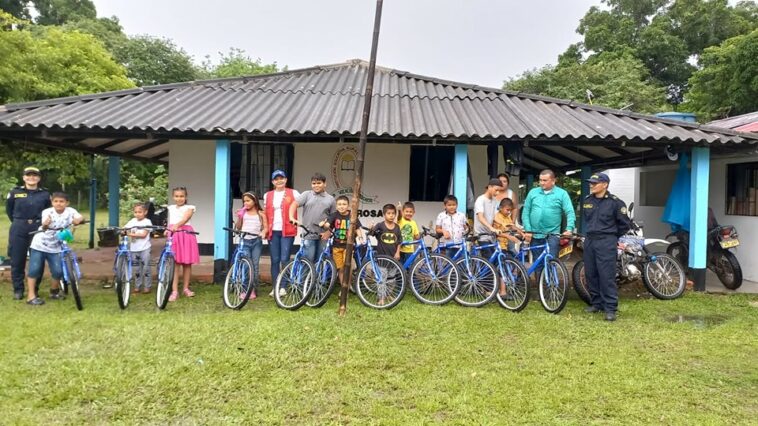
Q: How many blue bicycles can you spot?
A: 11